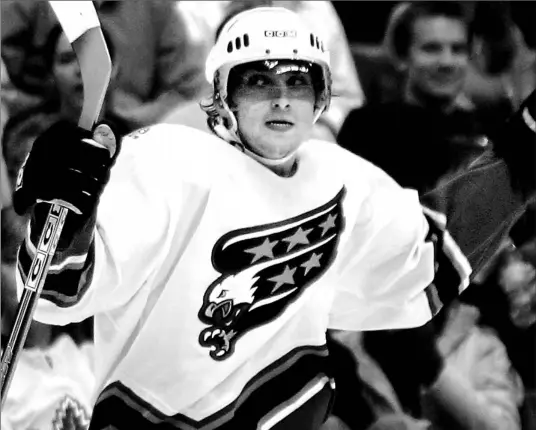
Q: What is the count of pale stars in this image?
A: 5